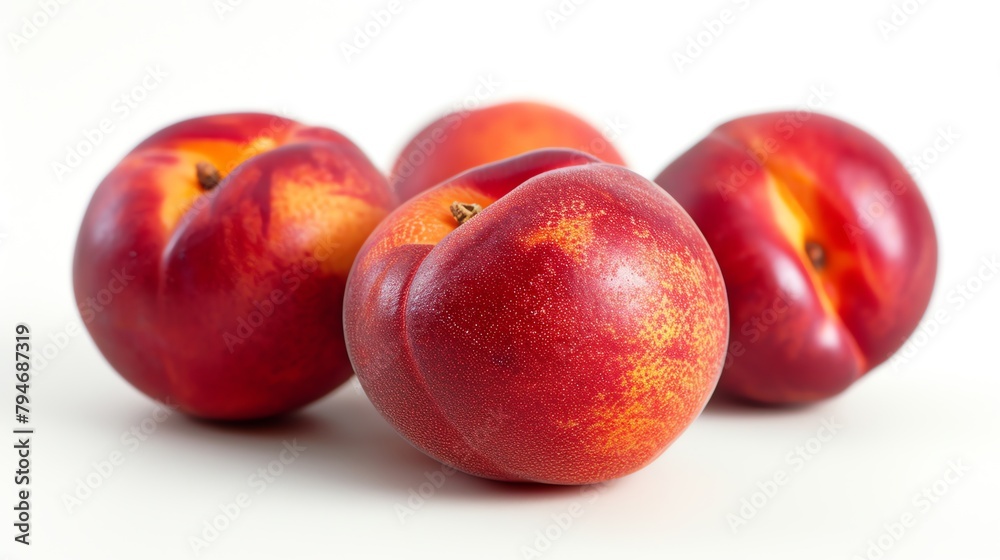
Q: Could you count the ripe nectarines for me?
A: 4